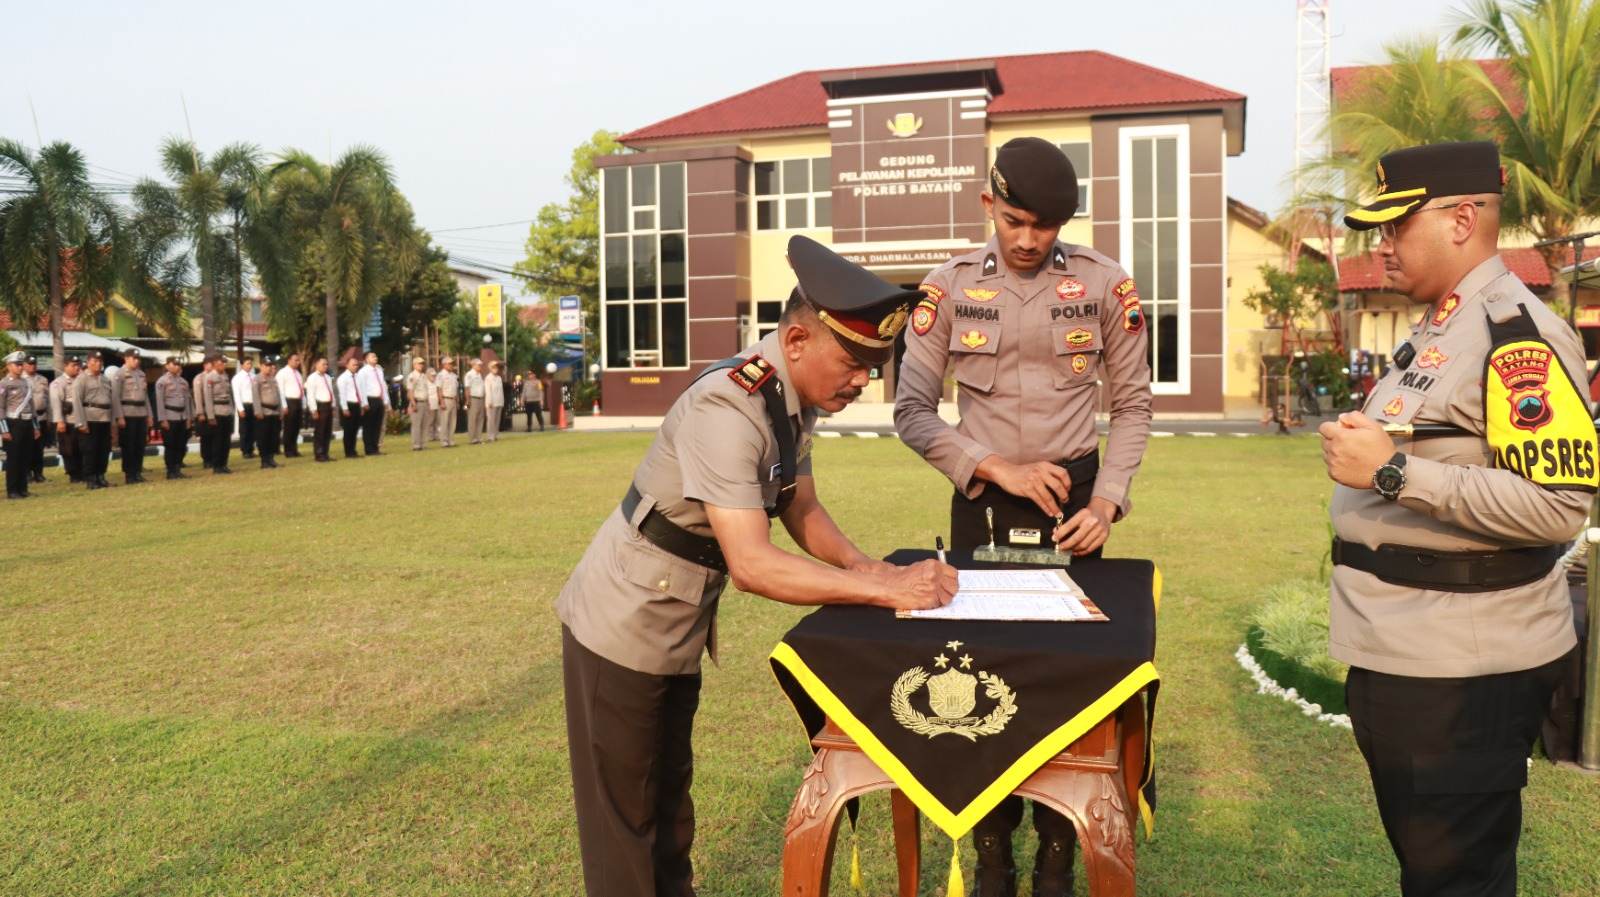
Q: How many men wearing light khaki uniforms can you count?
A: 5